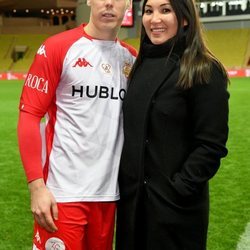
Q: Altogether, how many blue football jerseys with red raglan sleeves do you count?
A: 0